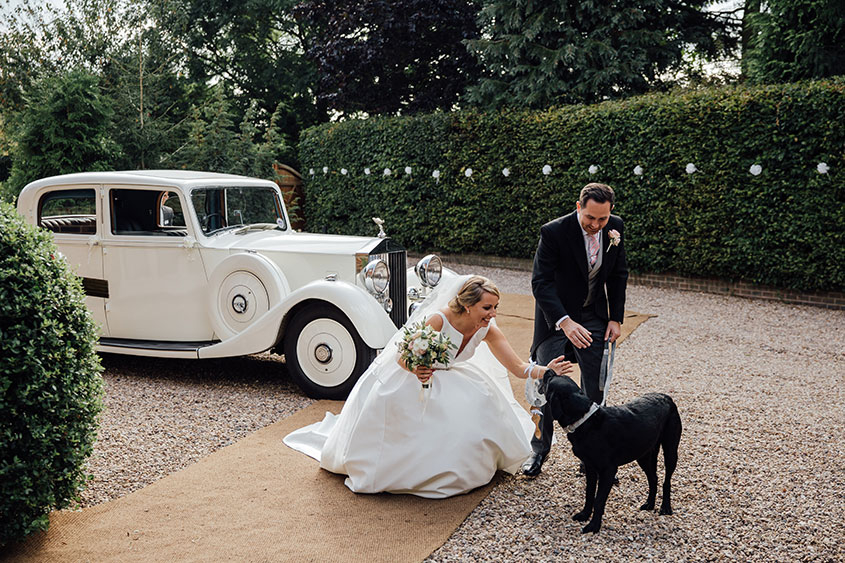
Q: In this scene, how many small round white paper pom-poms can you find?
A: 15